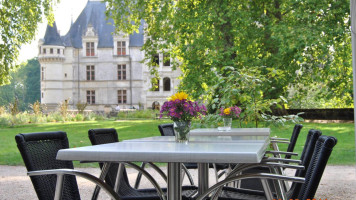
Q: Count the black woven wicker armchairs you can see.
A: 6